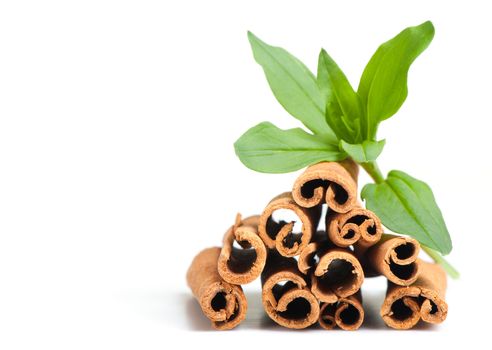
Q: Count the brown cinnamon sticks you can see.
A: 11